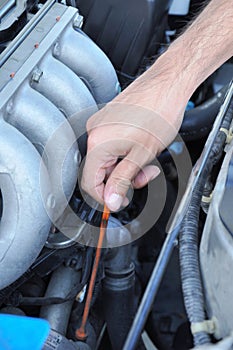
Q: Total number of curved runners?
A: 4